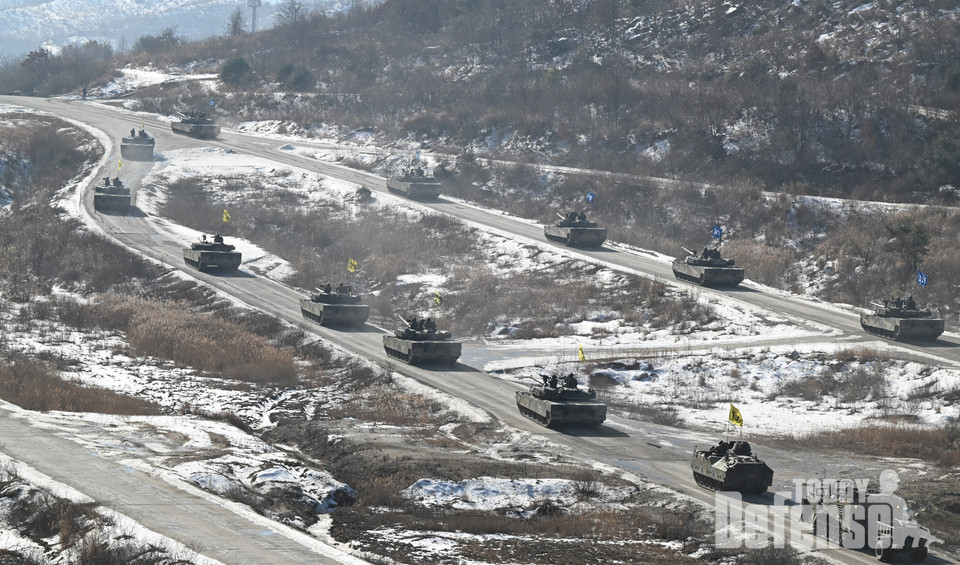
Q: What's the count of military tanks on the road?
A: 12